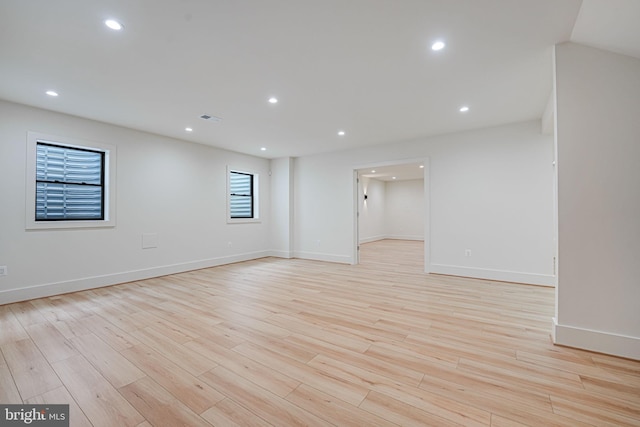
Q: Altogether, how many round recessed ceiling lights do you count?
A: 11